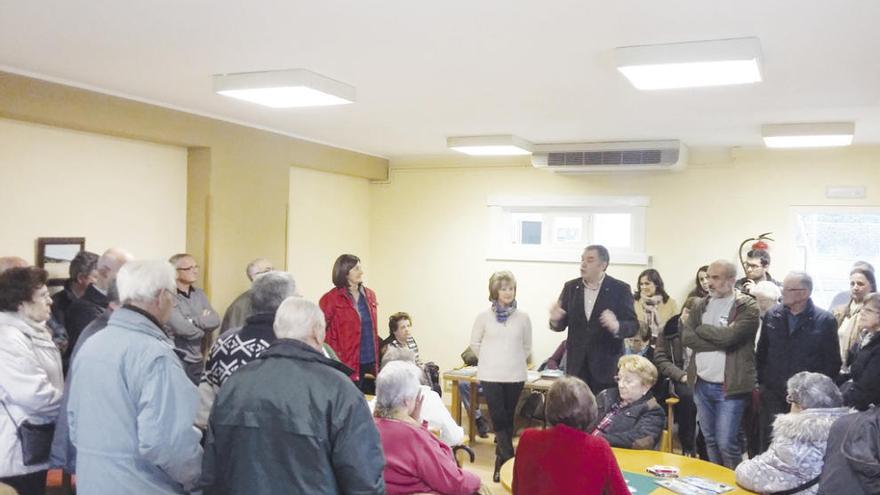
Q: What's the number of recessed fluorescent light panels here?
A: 4